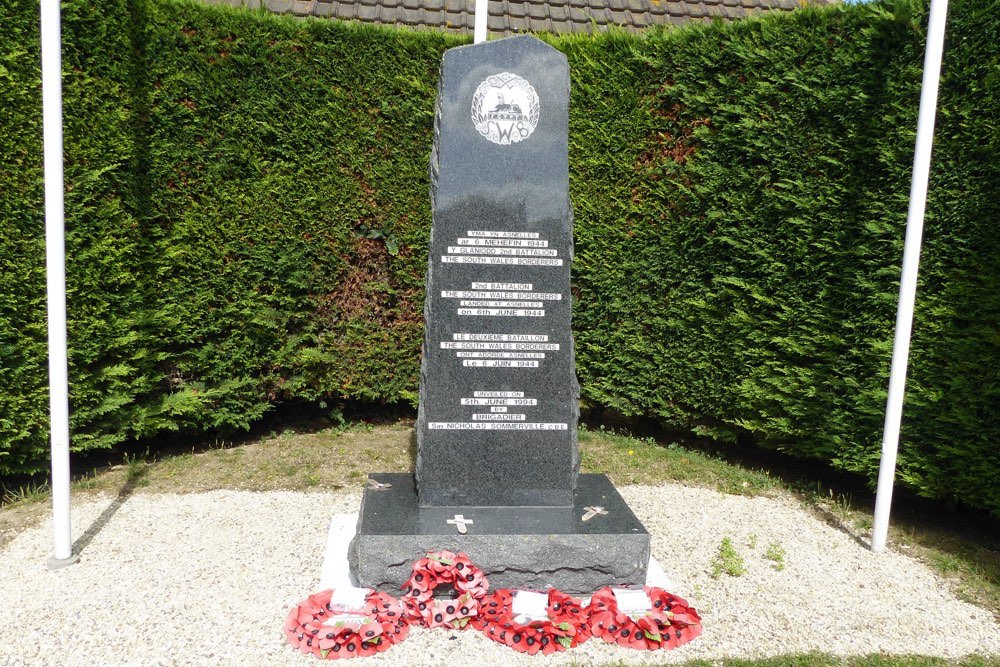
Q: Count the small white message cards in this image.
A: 3